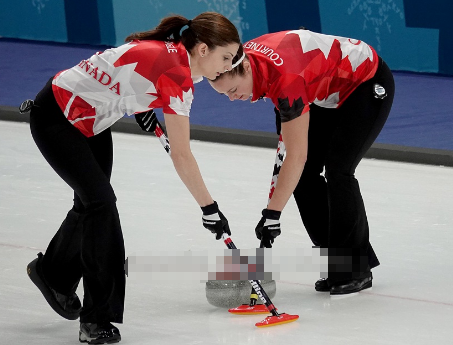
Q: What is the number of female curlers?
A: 2